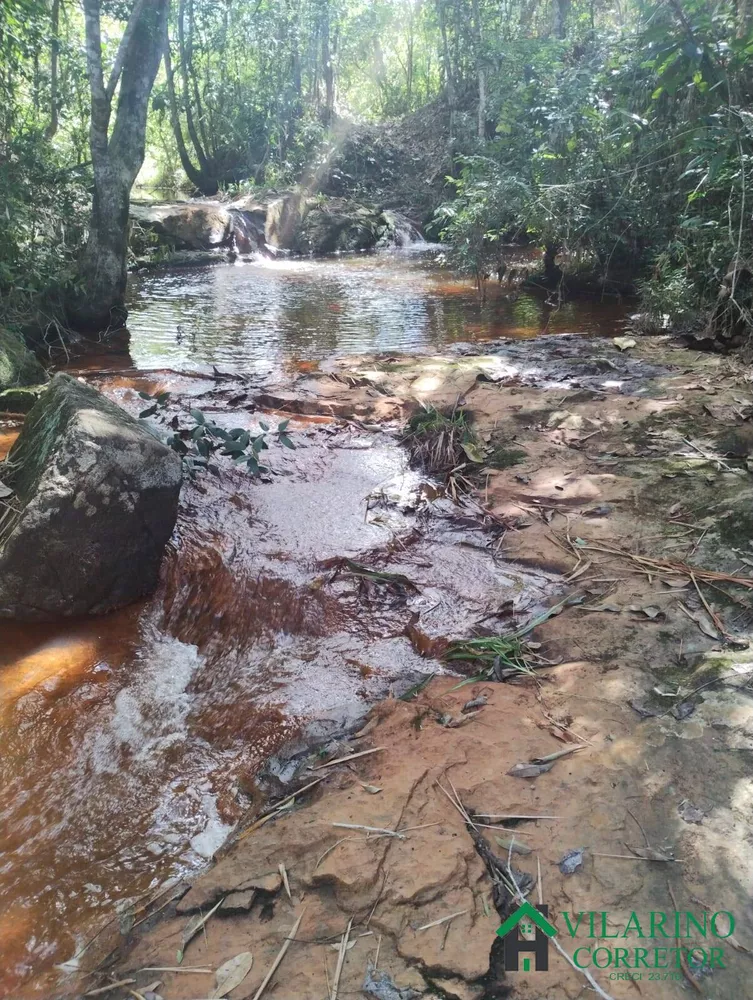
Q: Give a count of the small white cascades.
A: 2